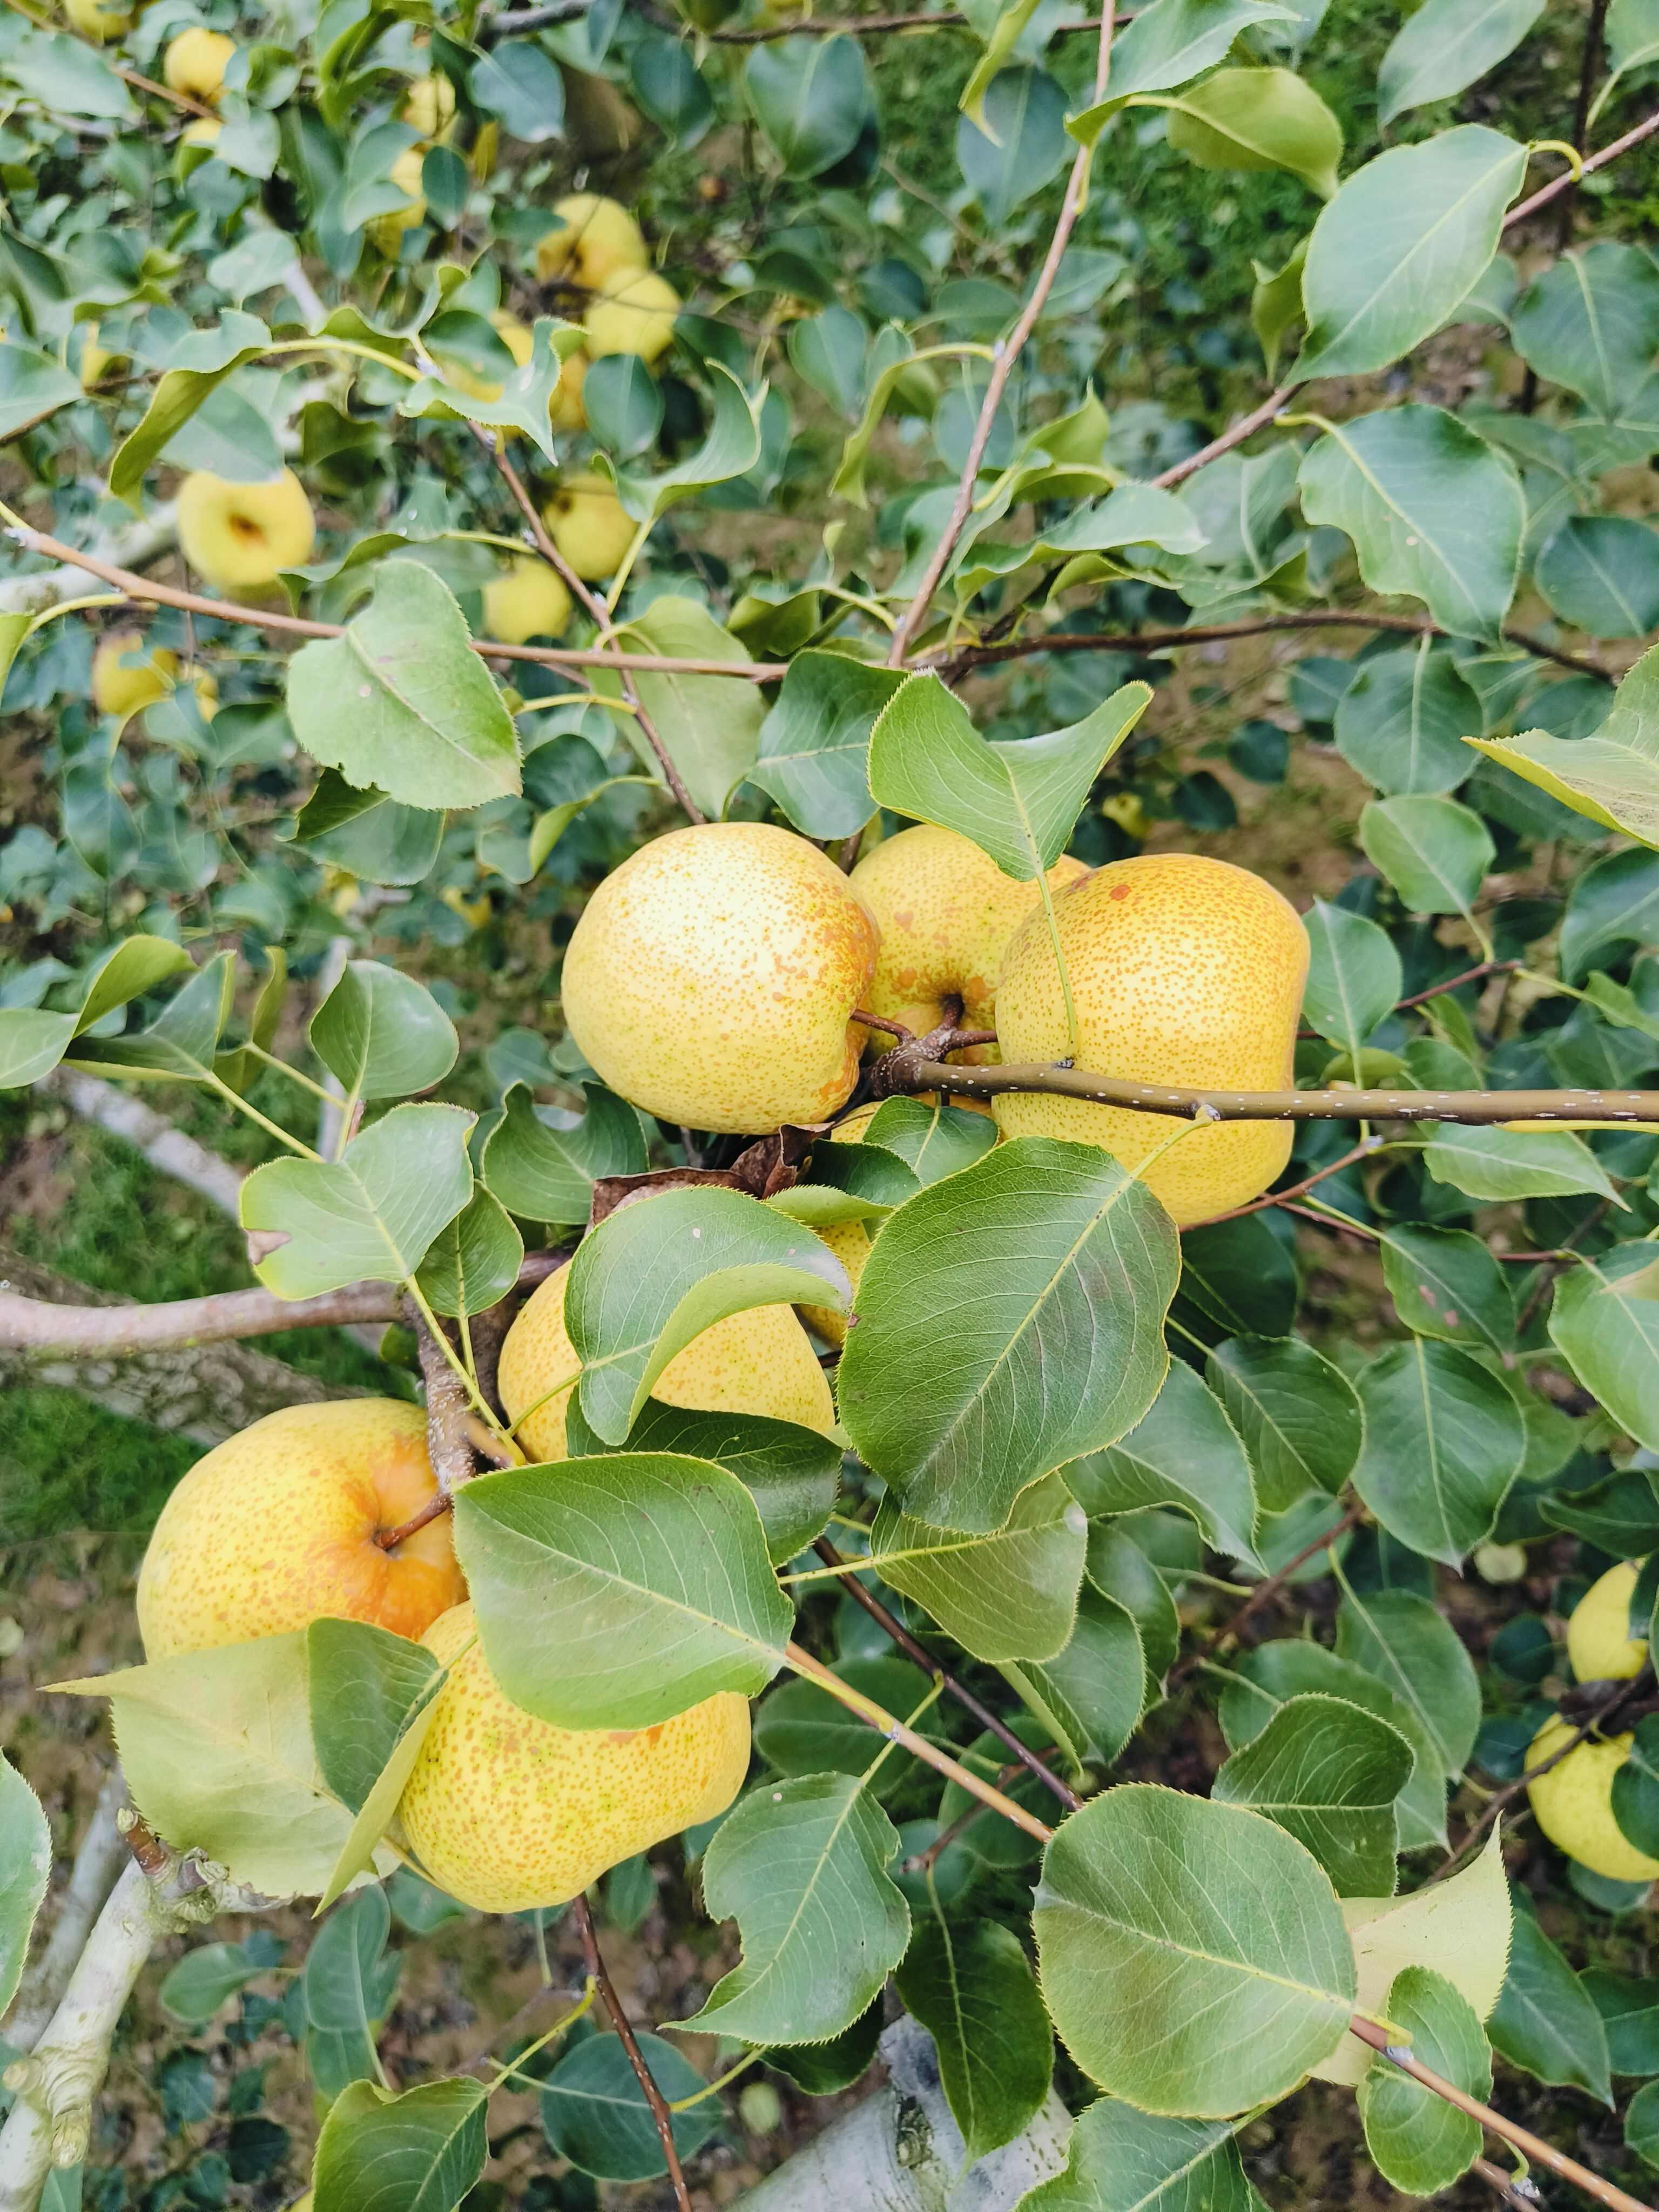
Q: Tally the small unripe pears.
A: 0